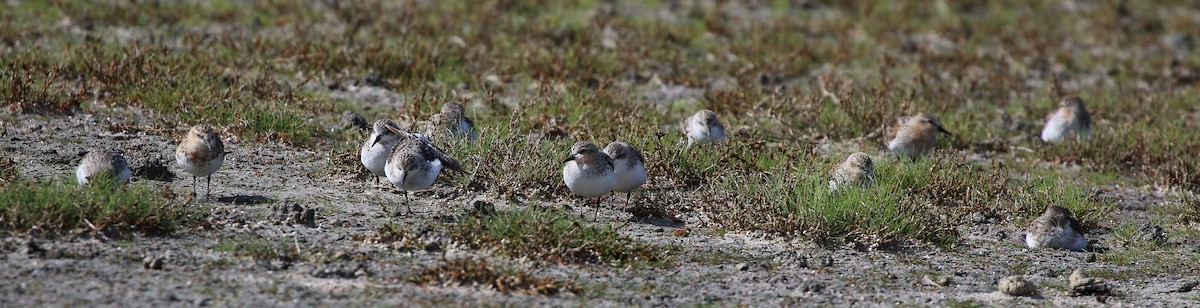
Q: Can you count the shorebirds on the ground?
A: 12